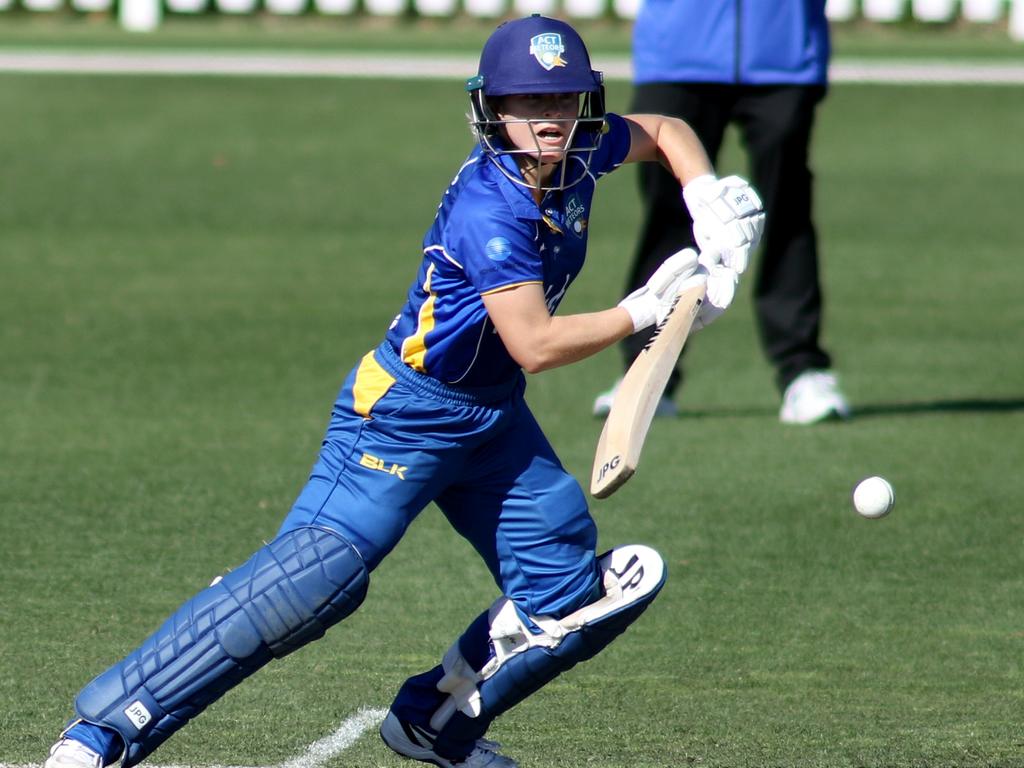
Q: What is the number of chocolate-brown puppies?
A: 0